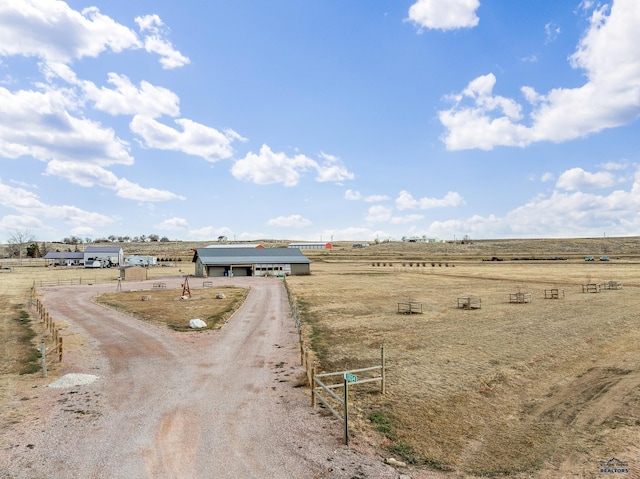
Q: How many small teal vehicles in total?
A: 2